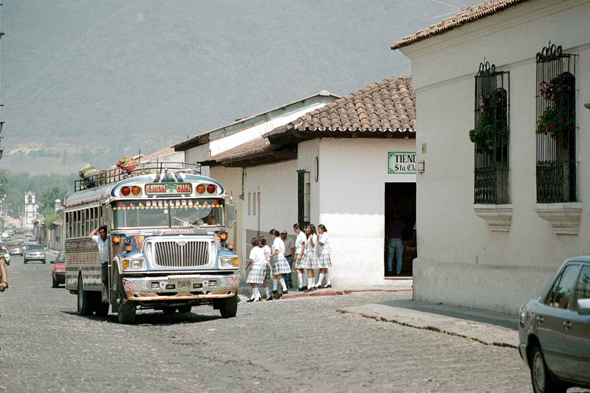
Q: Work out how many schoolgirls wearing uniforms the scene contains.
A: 6